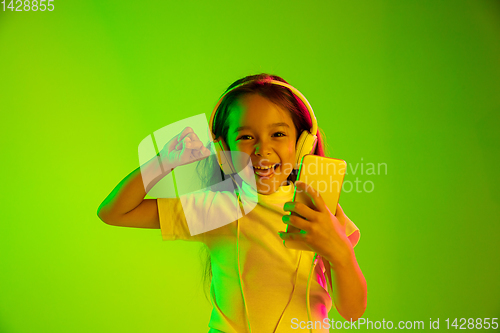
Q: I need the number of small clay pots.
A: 0